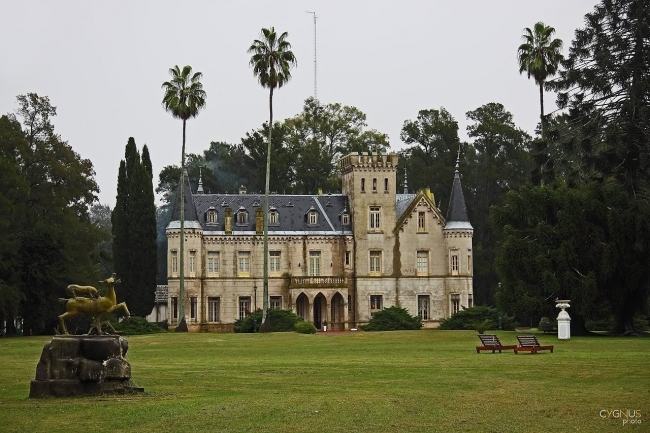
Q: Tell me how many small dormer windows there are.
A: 5